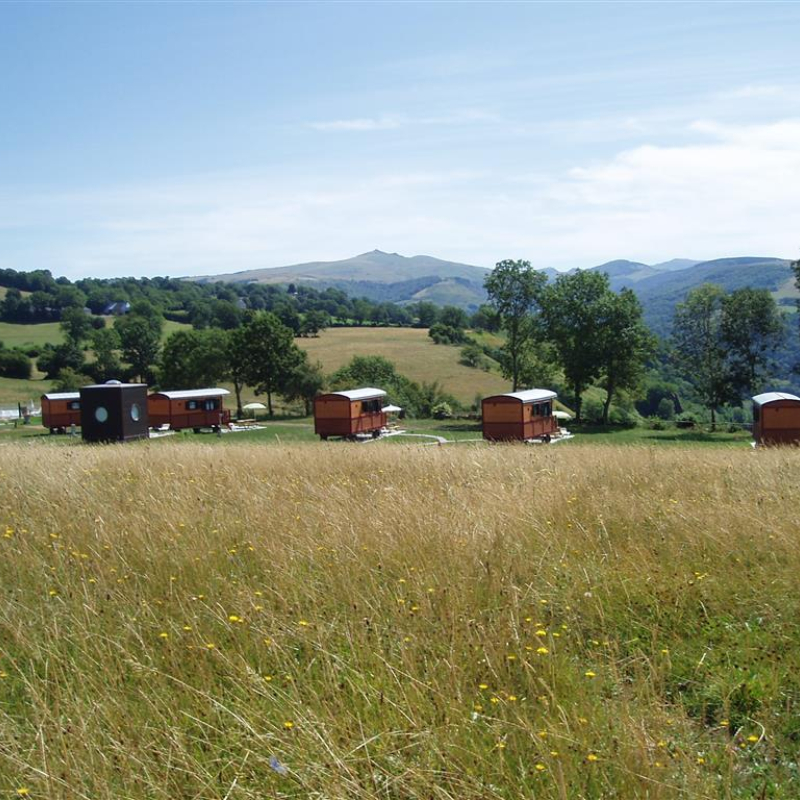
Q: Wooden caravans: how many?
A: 5